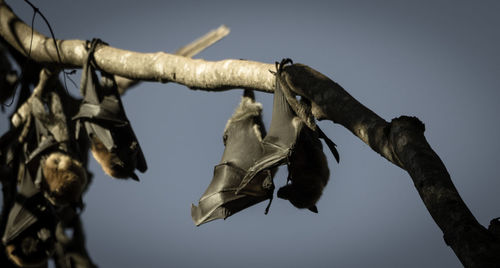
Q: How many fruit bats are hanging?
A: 5